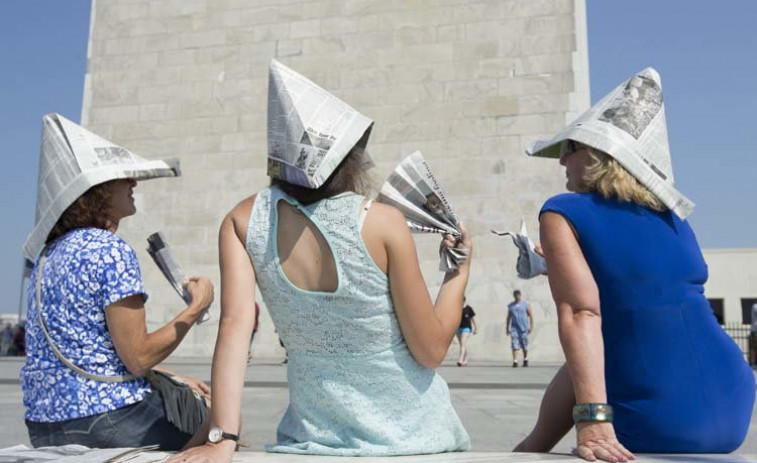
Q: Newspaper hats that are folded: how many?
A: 3